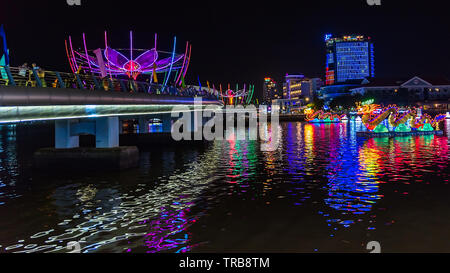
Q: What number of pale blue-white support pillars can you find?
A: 2